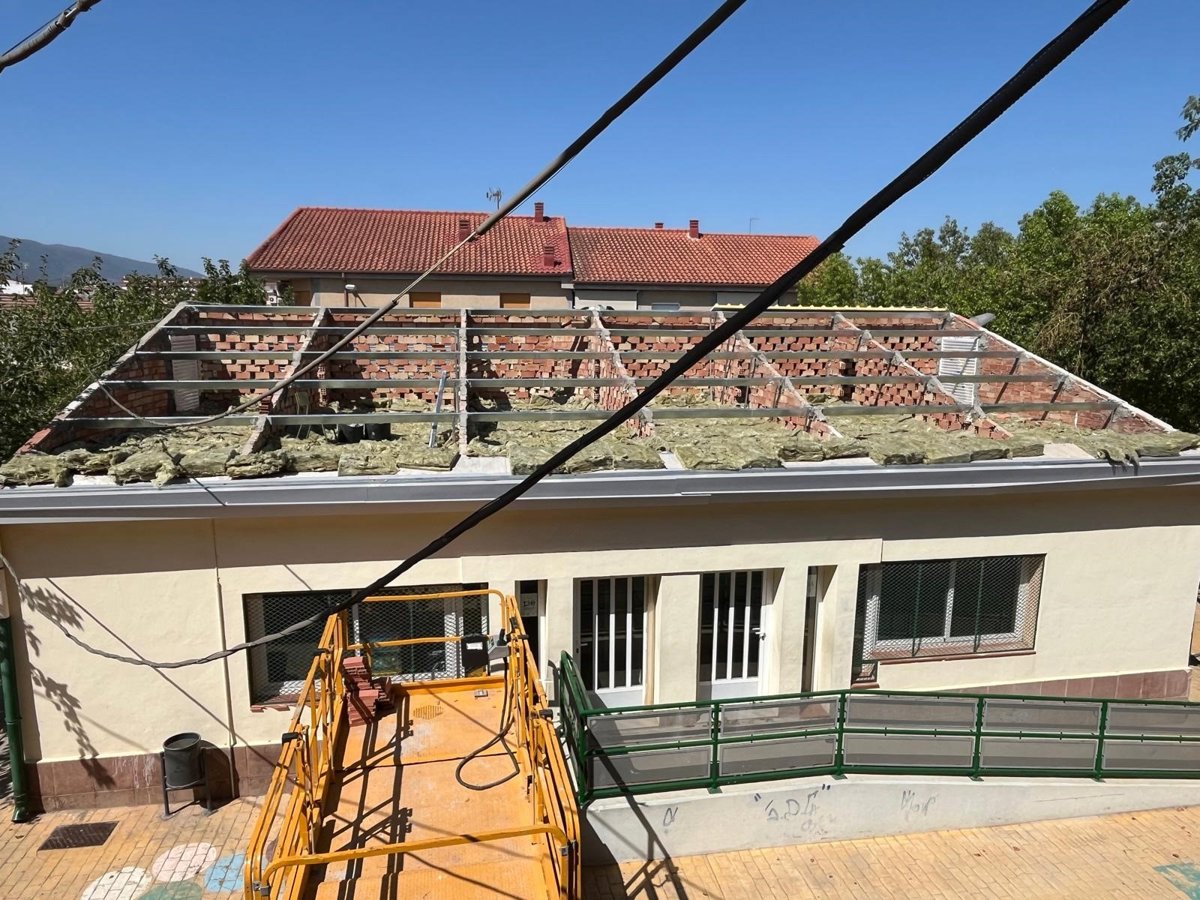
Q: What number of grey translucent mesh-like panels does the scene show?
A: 10